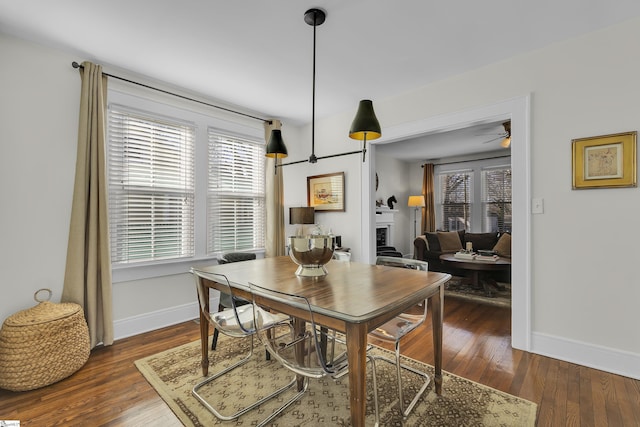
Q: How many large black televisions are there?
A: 0